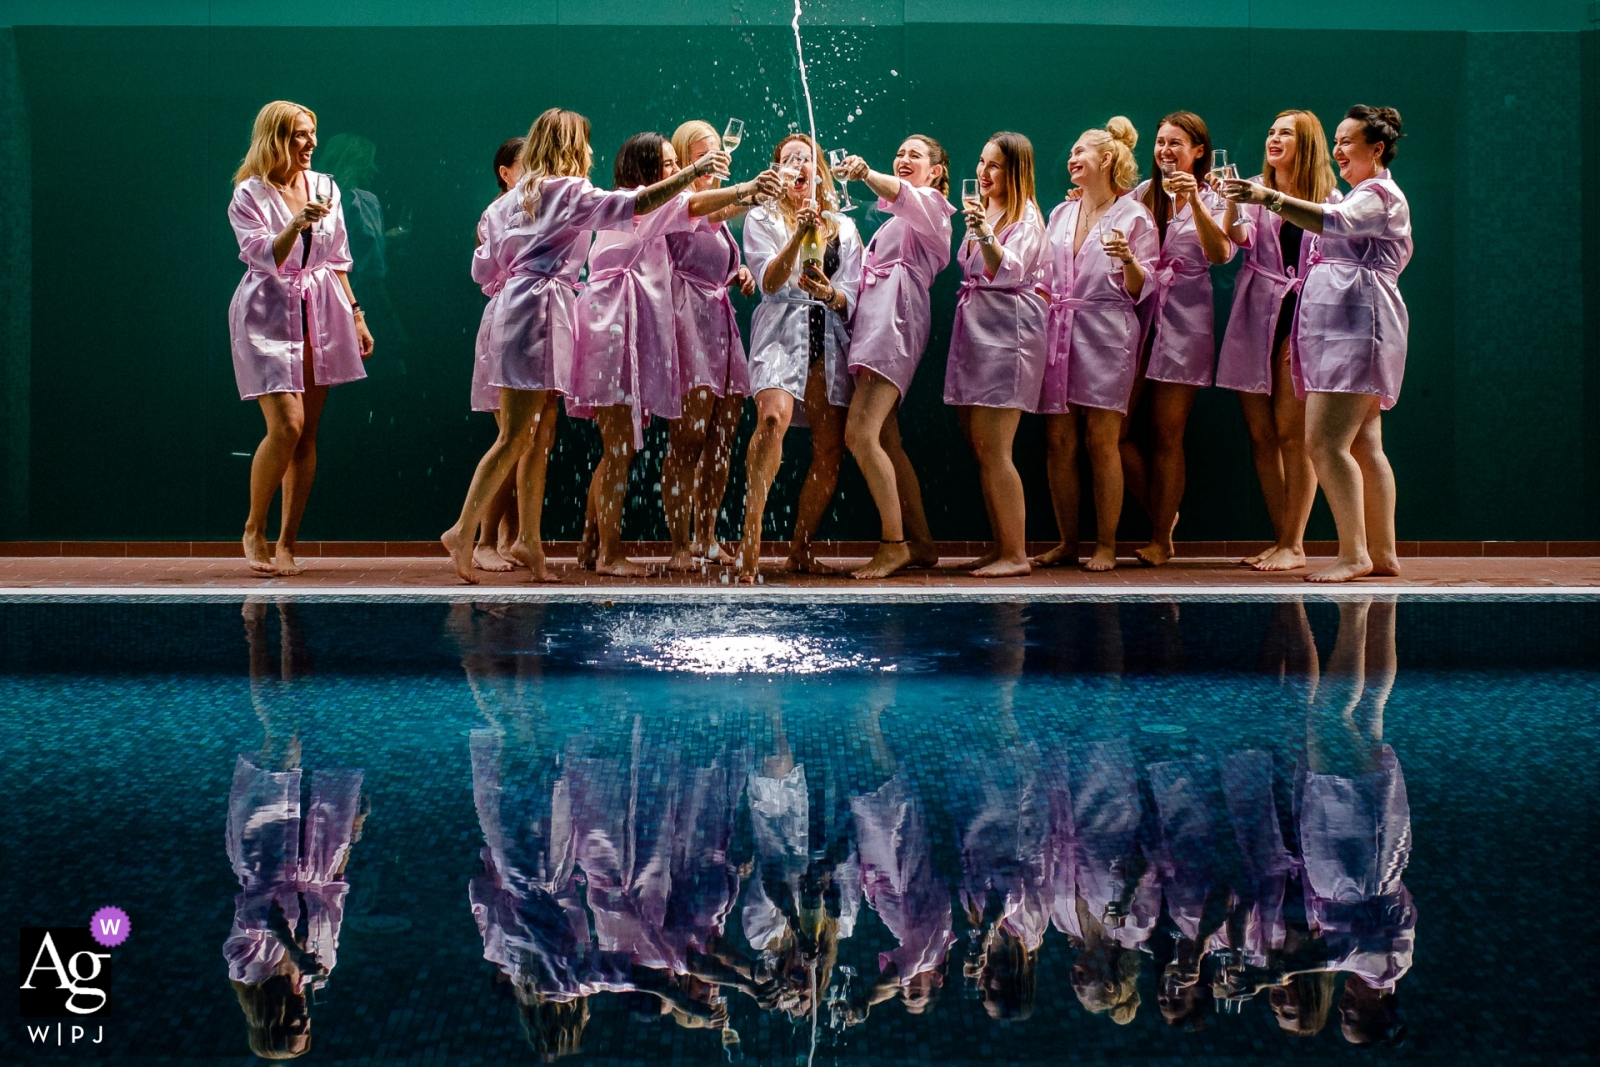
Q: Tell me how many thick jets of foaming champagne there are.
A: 1